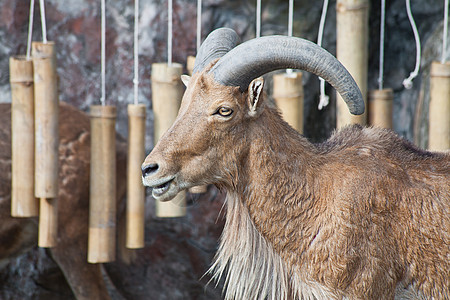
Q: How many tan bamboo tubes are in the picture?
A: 11